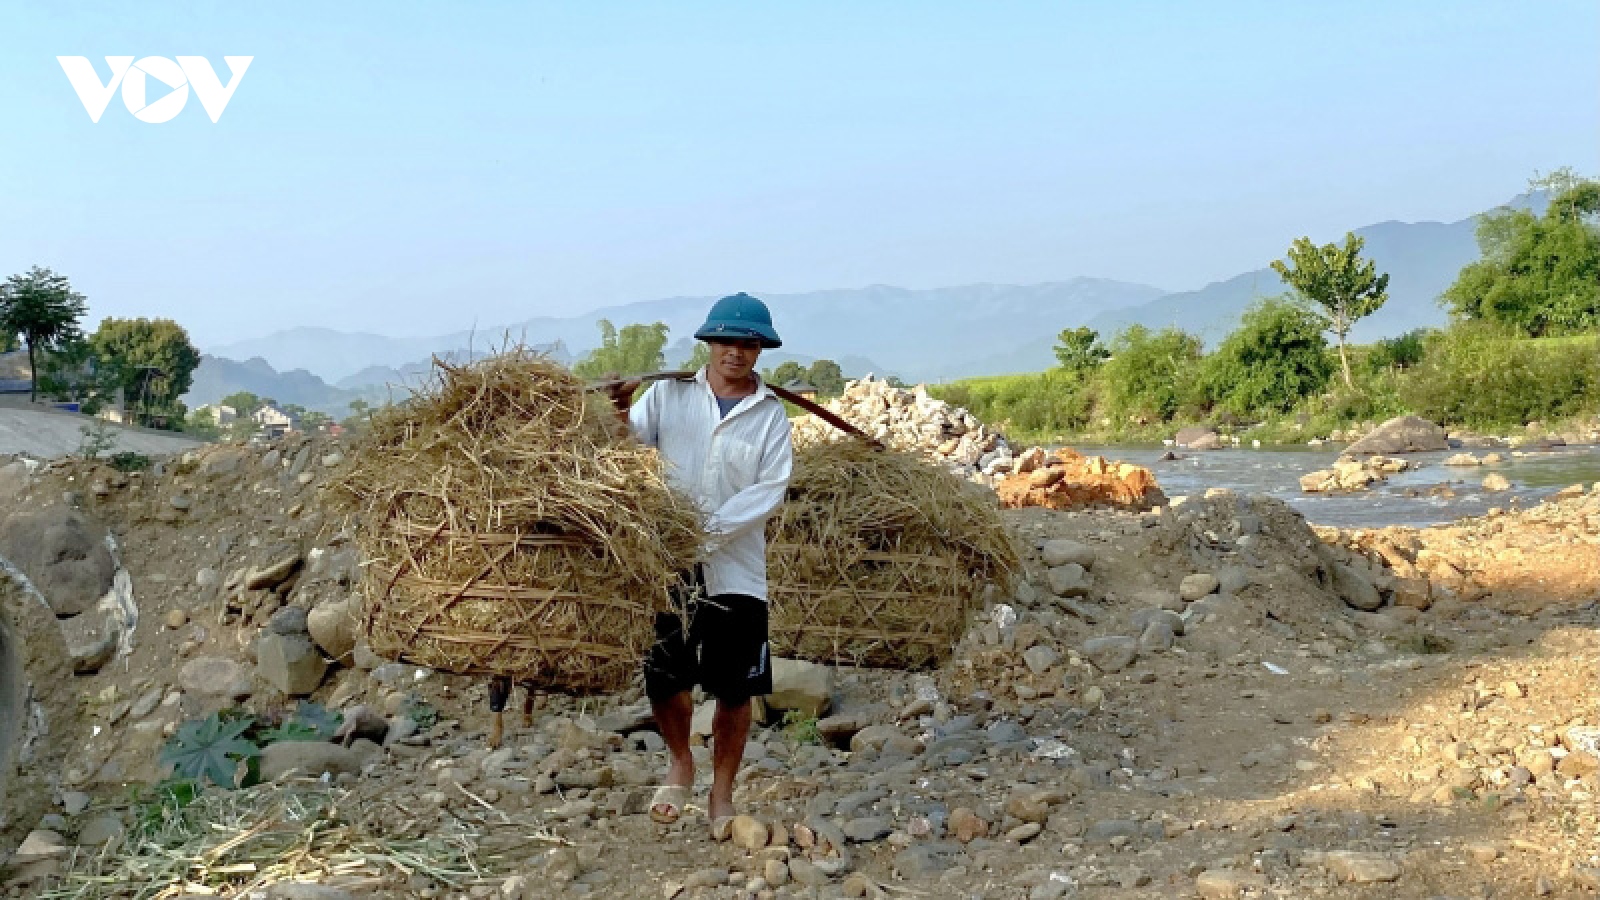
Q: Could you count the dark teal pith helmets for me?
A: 1